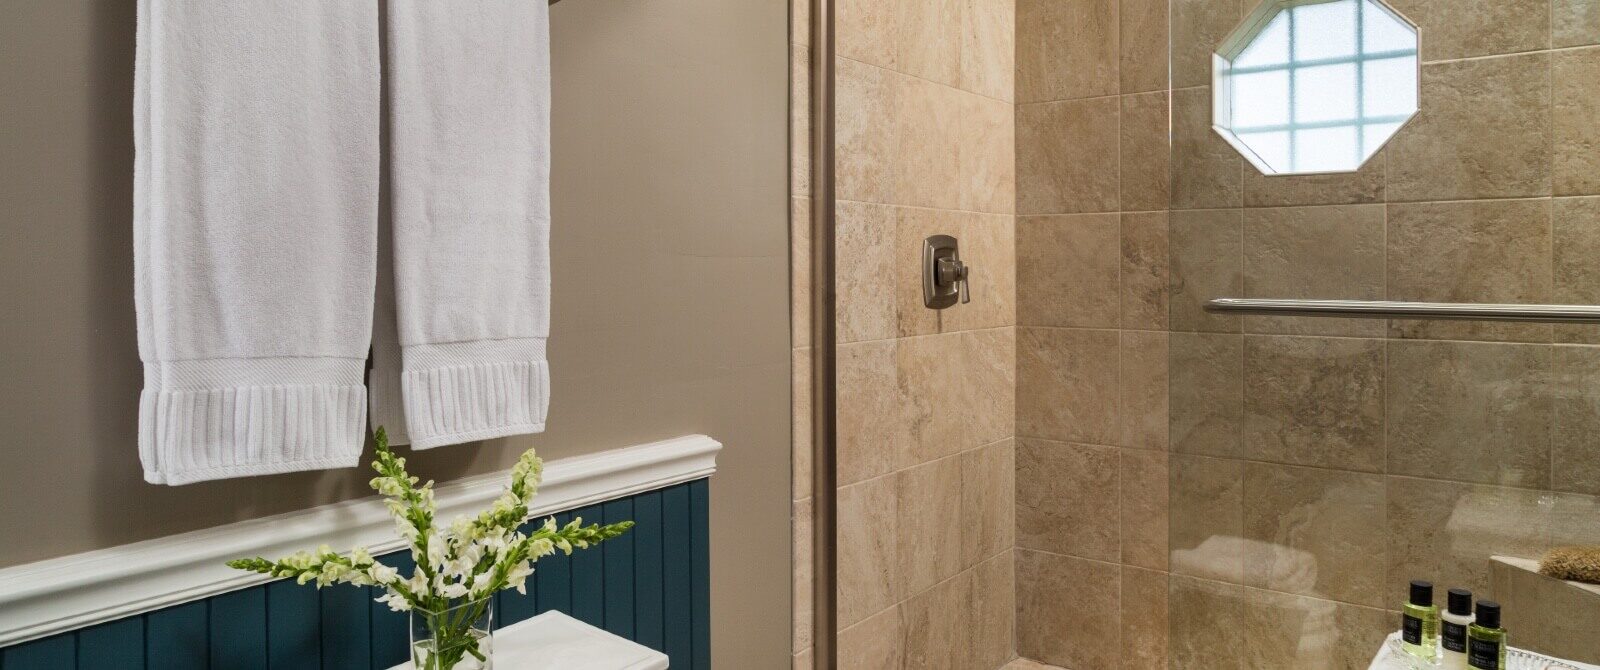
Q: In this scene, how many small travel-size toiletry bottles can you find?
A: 3